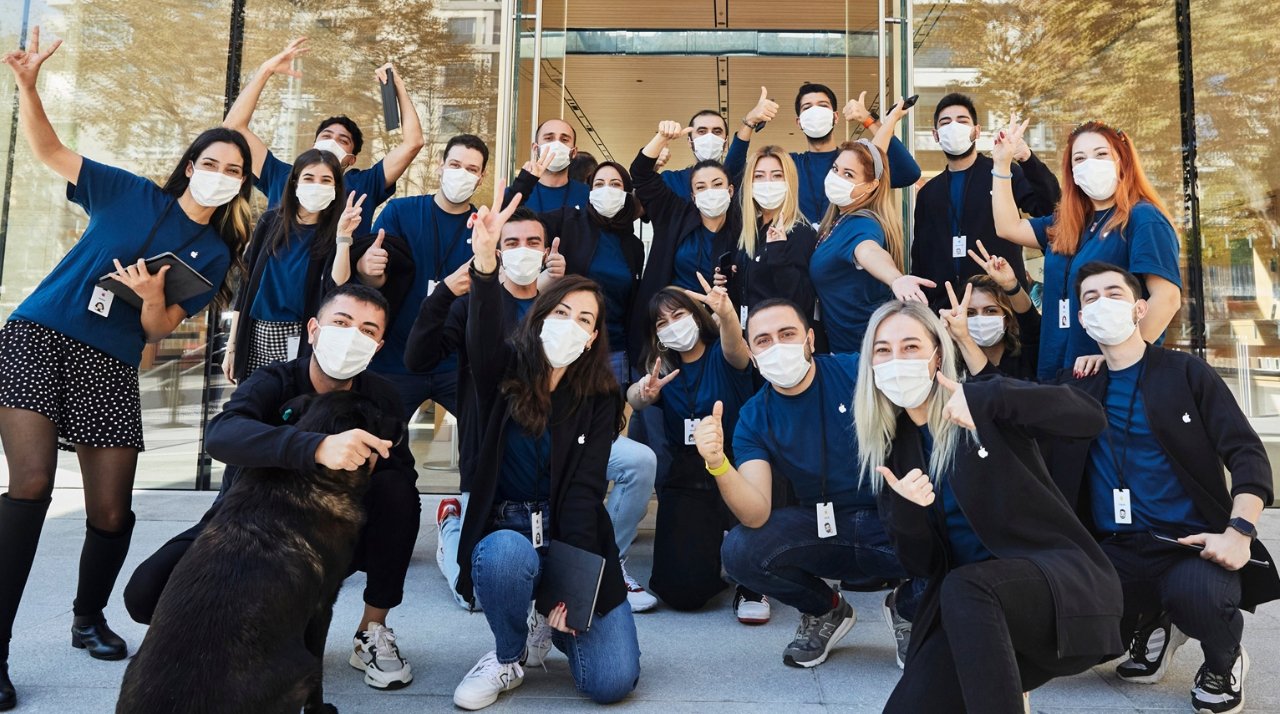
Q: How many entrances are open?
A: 1